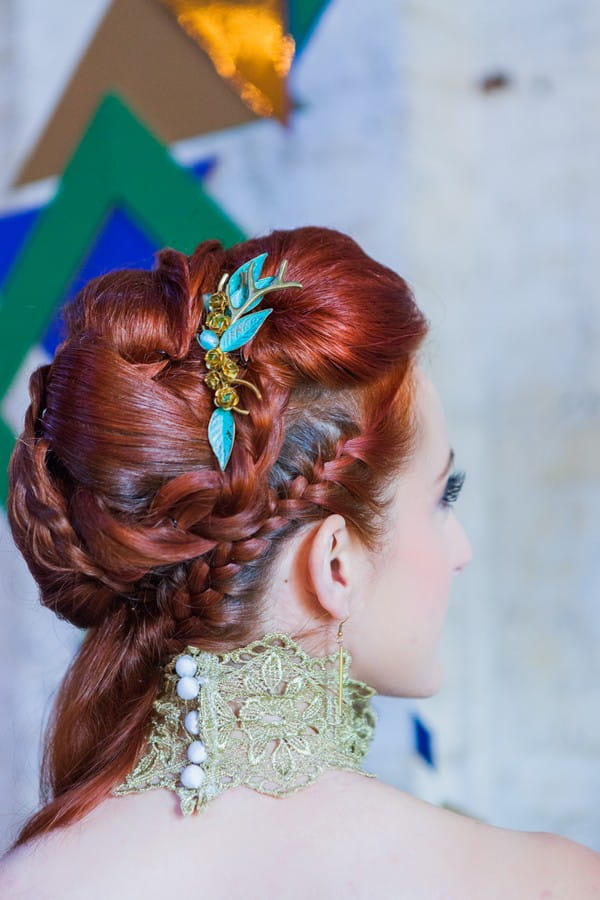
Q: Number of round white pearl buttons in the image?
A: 5